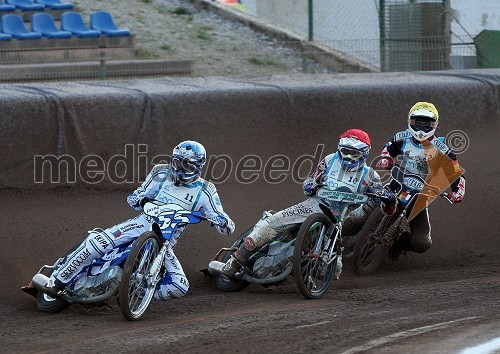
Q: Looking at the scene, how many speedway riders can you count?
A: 3